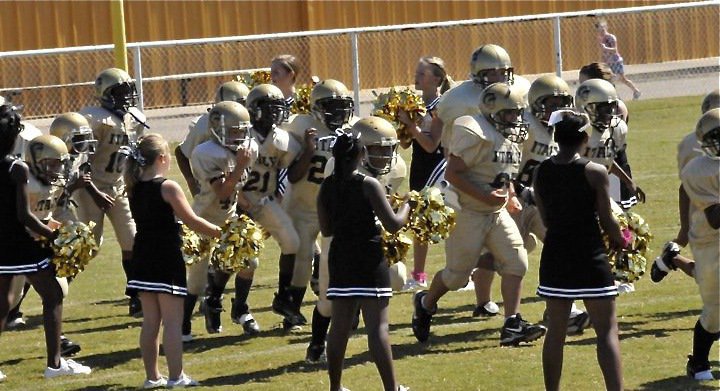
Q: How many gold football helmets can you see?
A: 14